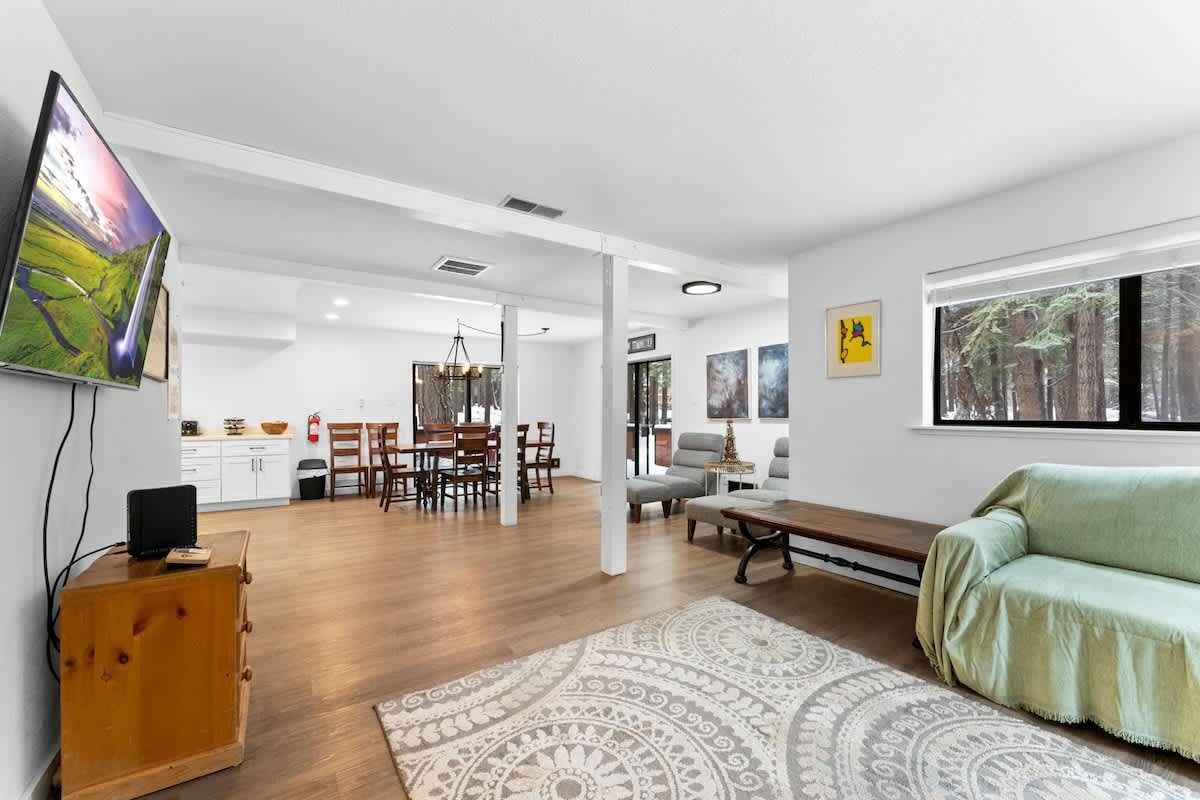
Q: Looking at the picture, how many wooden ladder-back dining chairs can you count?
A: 8